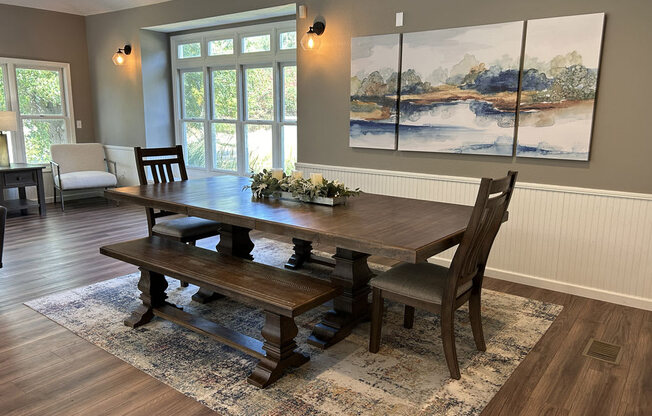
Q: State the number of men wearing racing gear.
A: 0